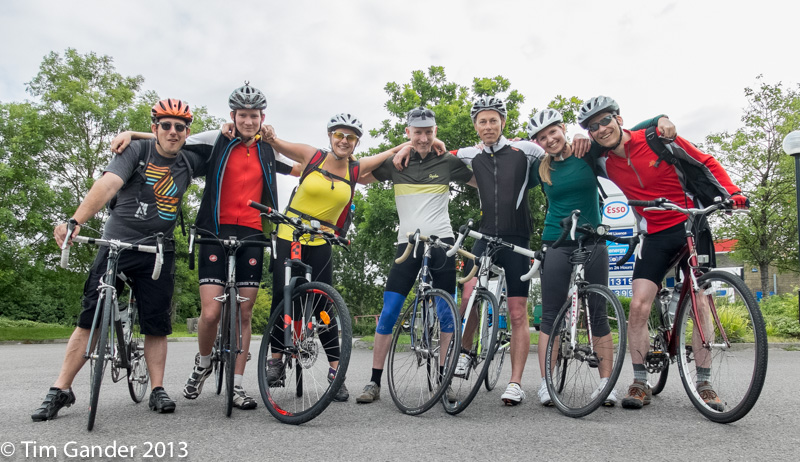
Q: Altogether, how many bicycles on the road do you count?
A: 7